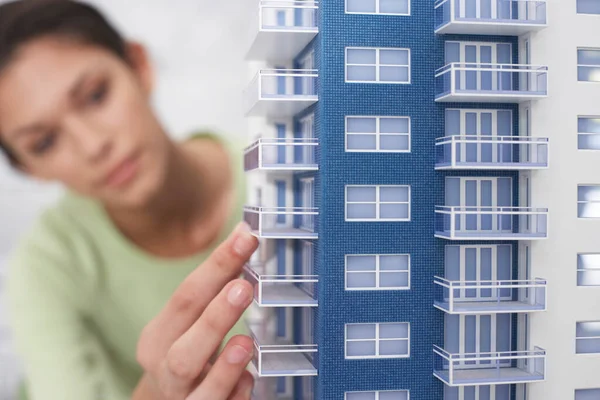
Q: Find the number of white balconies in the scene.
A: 12